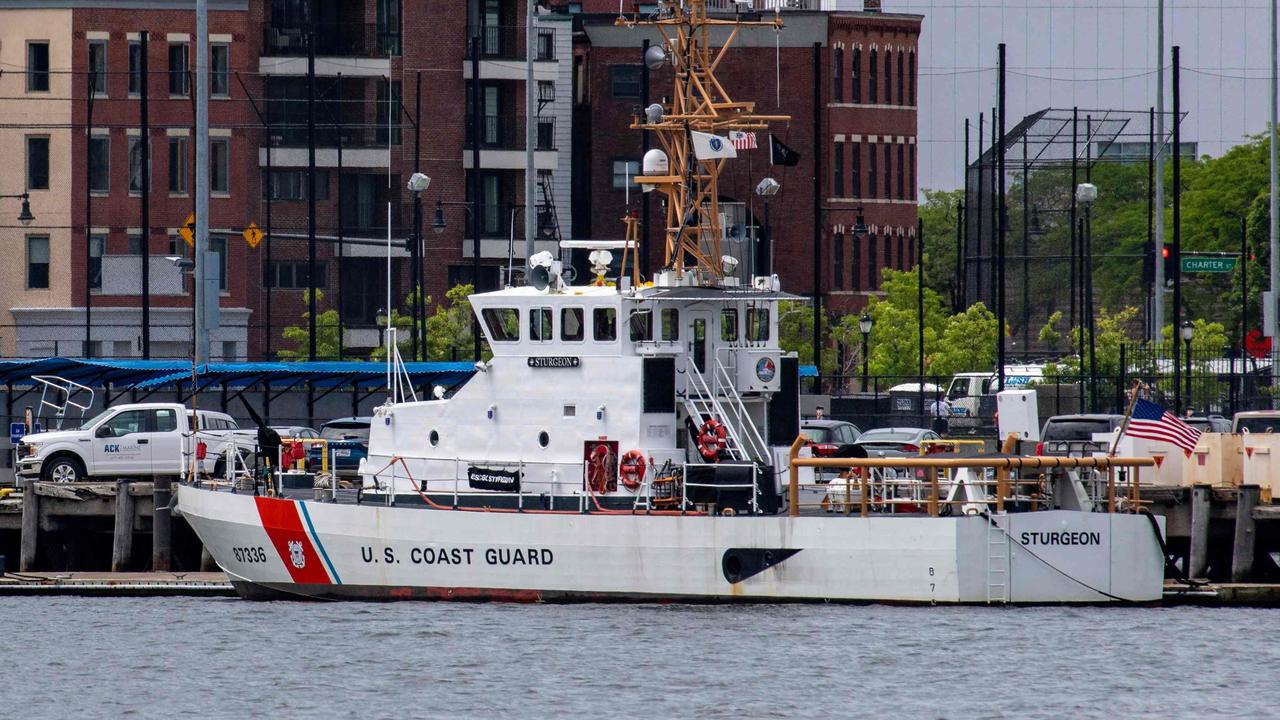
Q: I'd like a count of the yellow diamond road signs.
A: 2